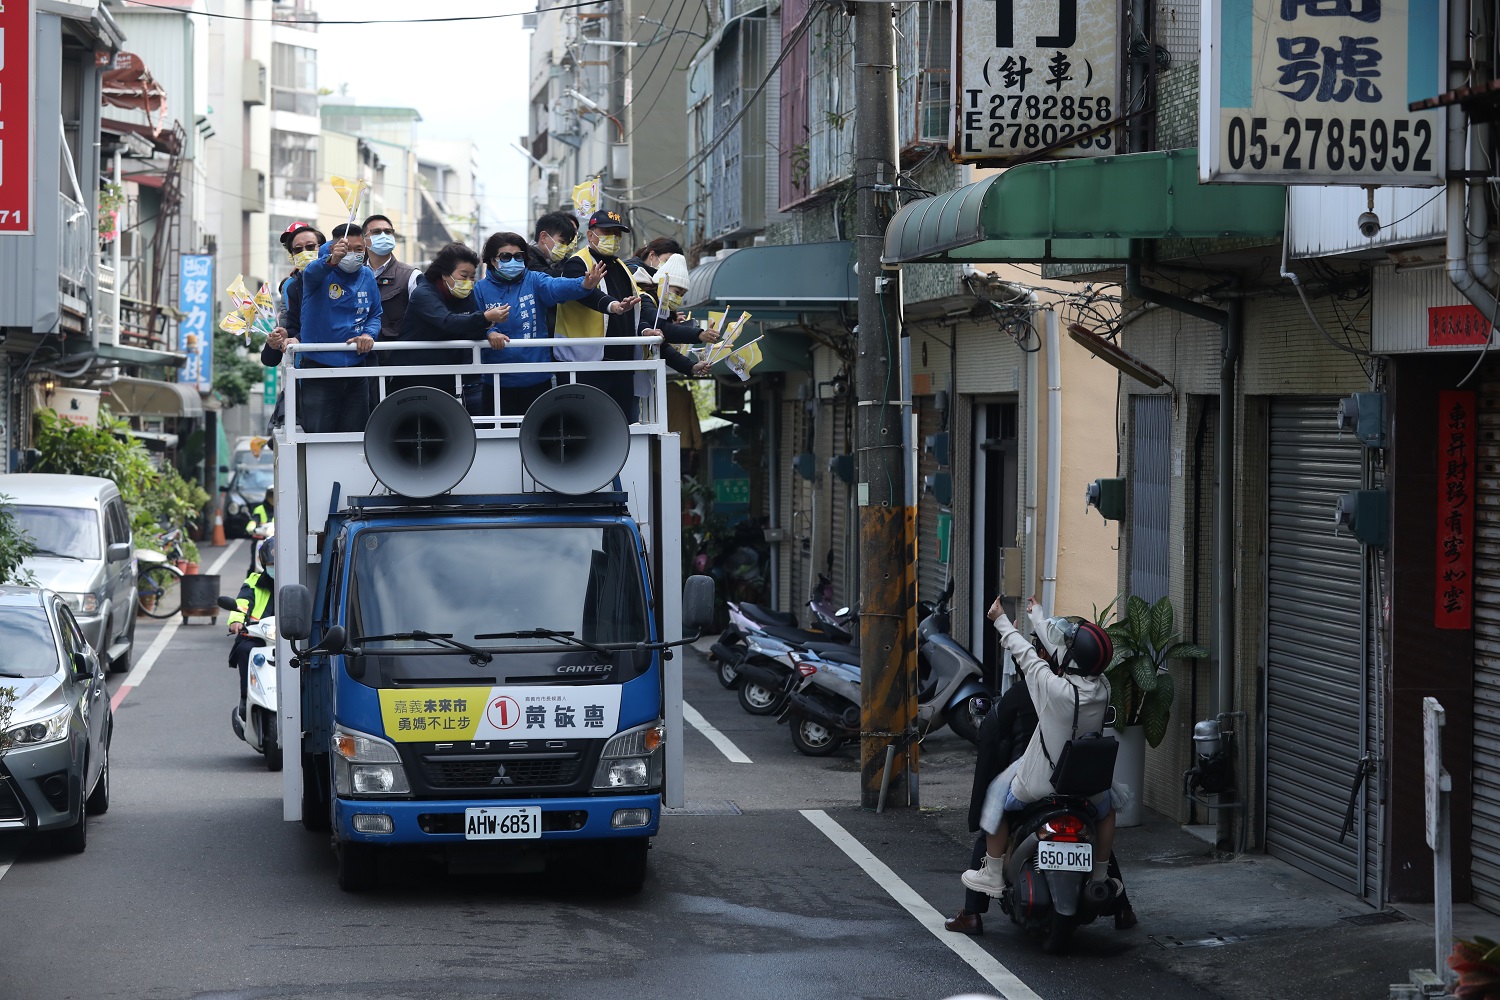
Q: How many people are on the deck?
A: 11